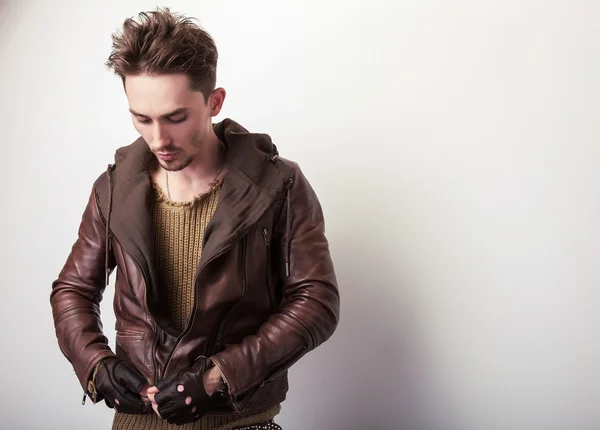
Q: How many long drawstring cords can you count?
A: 2